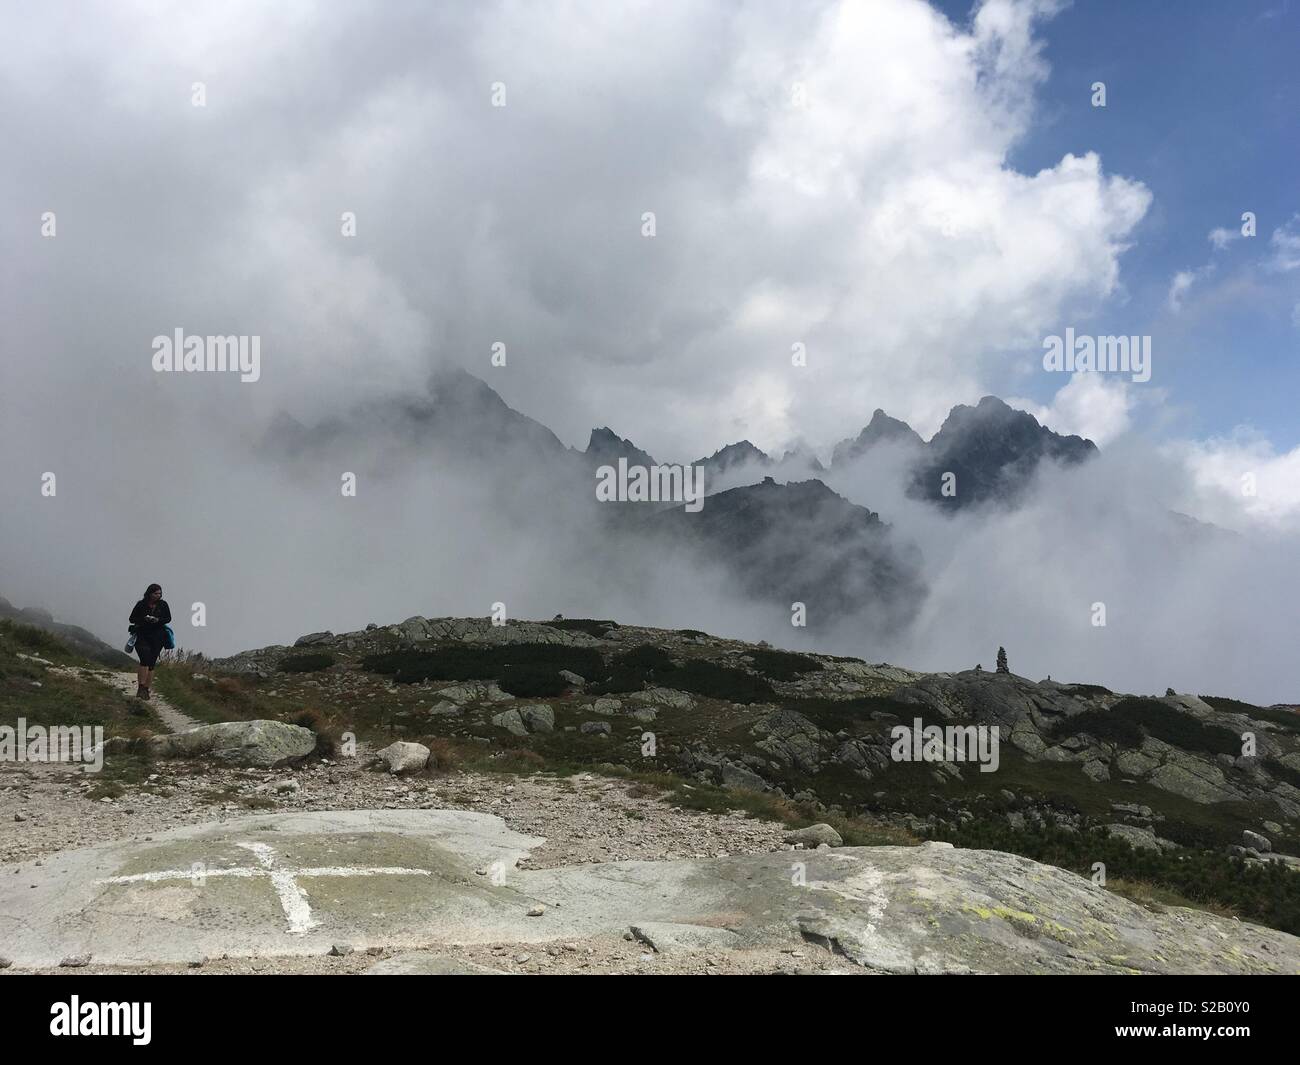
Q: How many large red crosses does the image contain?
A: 0